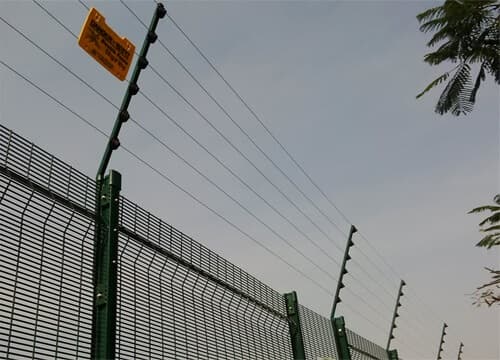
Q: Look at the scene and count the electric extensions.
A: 5